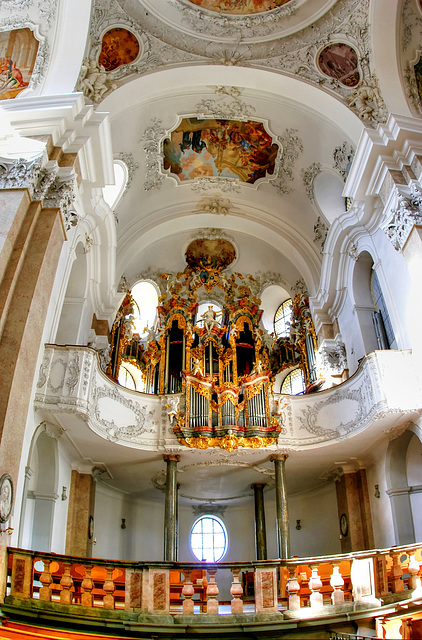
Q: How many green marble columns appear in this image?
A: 3